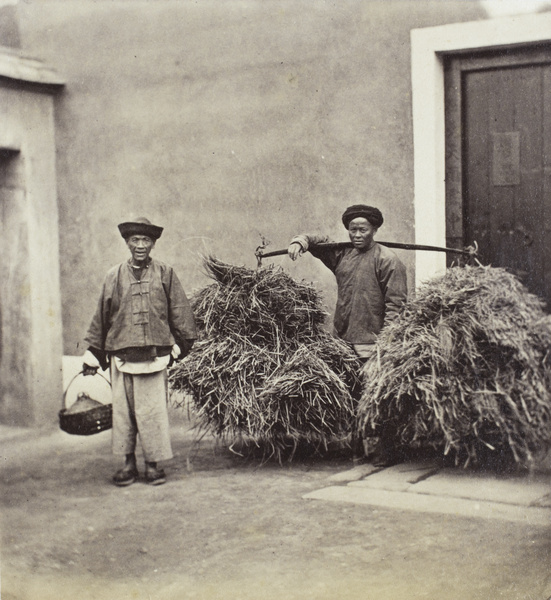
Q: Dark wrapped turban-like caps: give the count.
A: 1